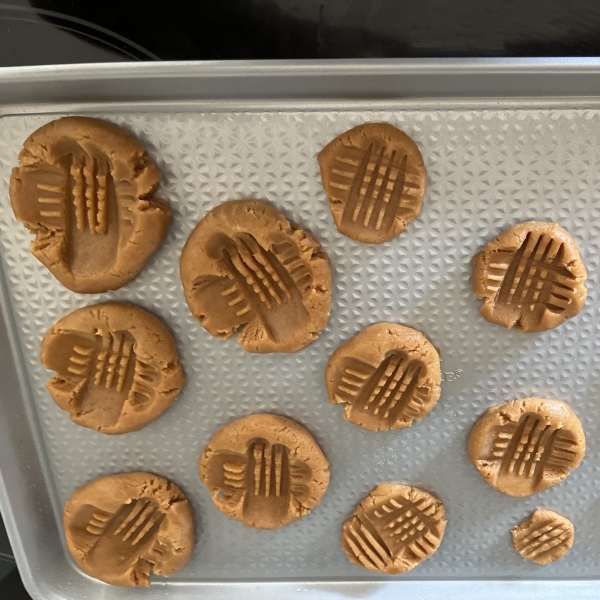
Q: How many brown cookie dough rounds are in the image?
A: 11